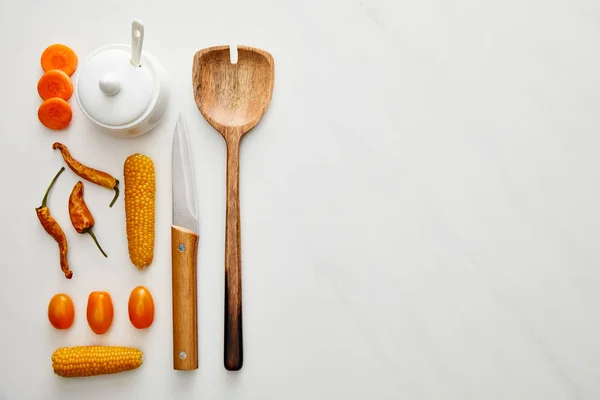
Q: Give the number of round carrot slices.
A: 3